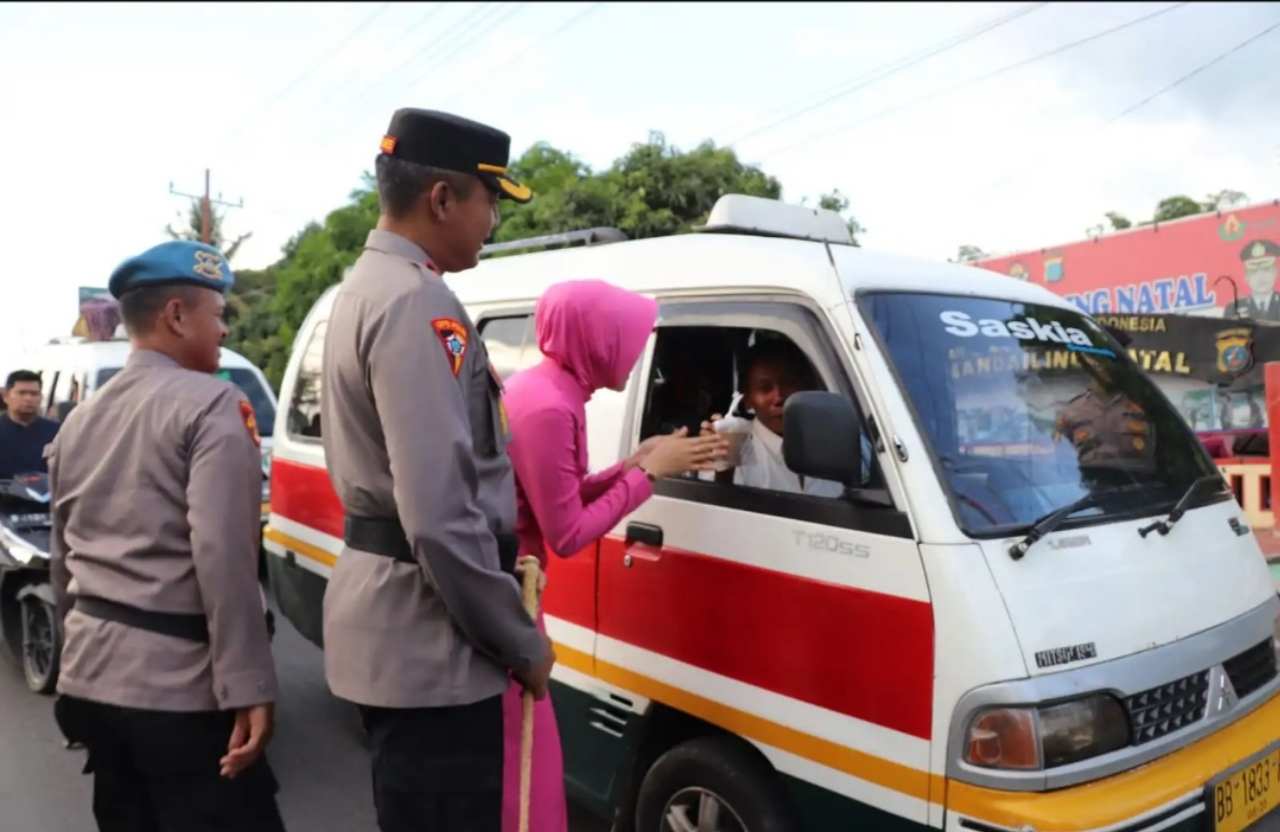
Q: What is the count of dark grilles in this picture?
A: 2